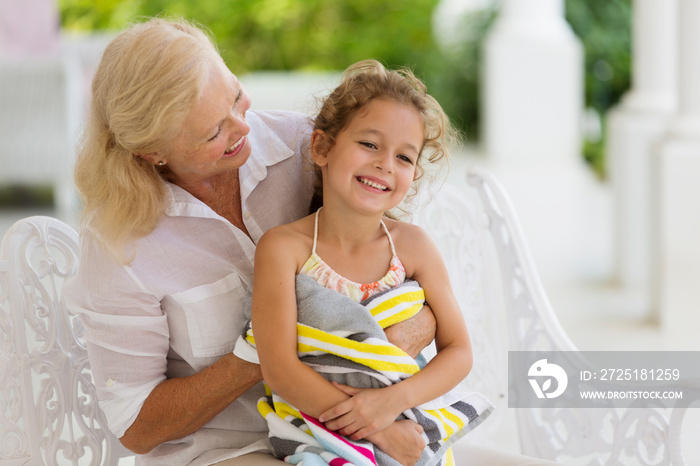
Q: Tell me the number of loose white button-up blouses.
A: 1